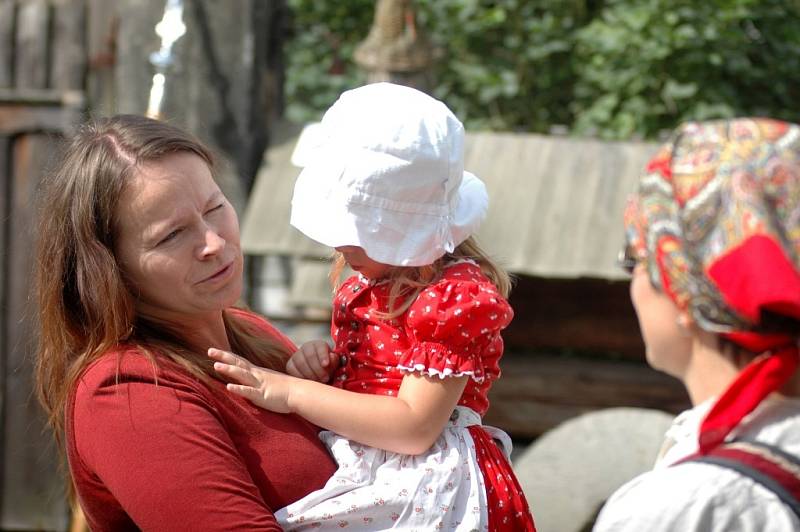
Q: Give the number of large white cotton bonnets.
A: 1